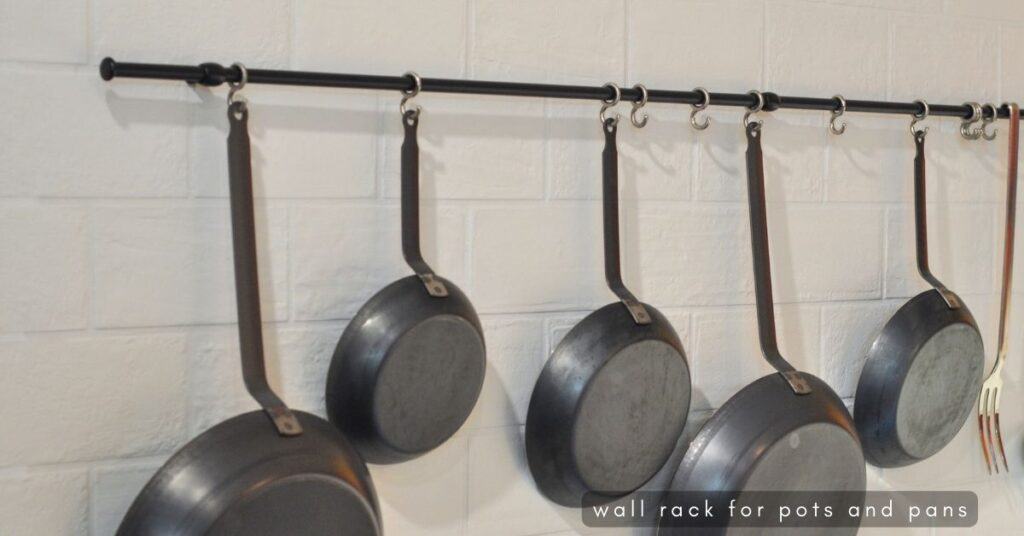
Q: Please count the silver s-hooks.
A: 12